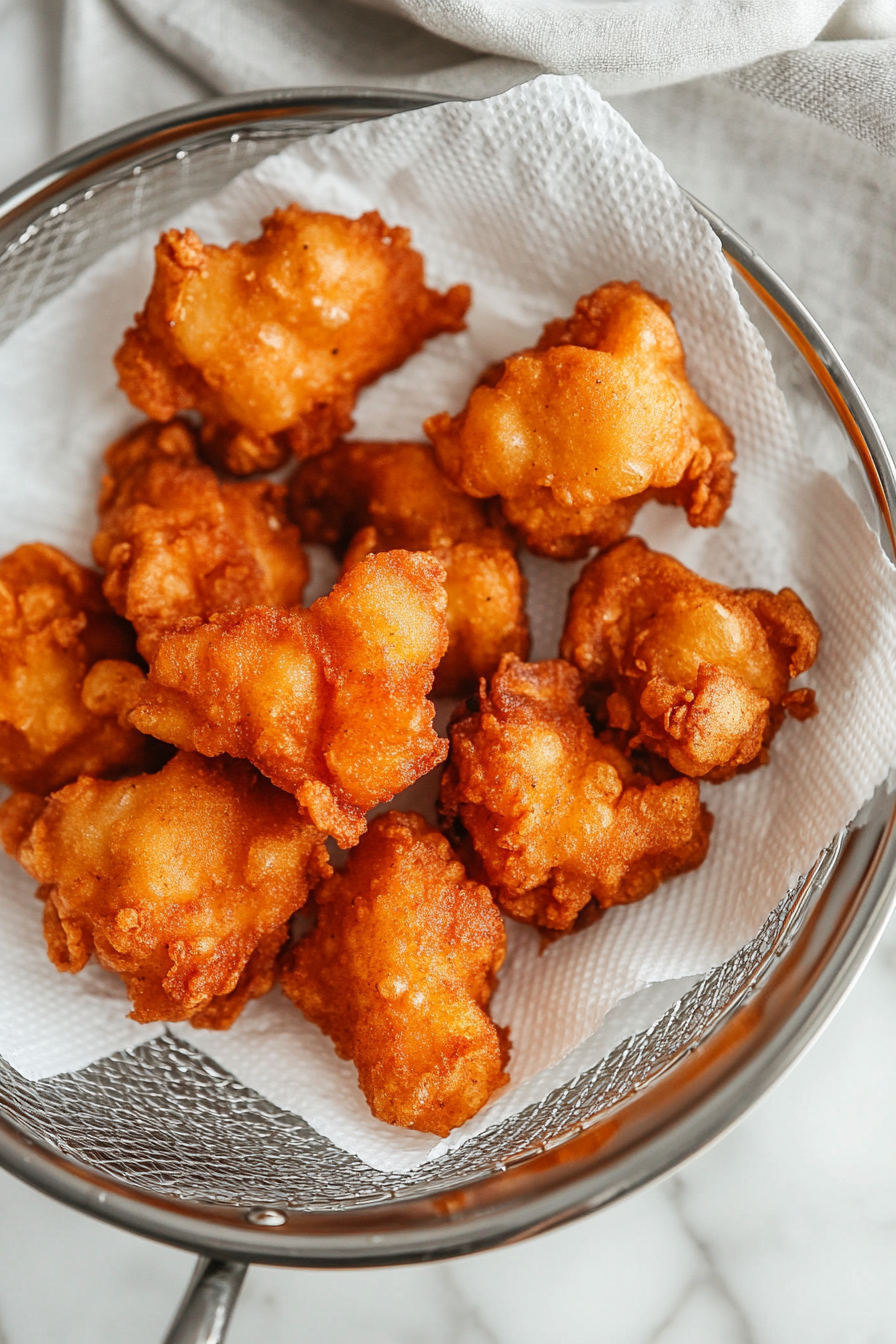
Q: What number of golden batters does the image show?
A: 10